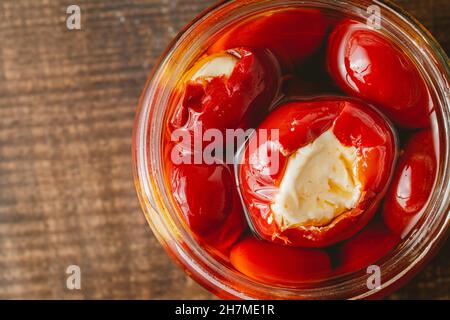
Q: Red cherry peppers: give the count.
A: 8